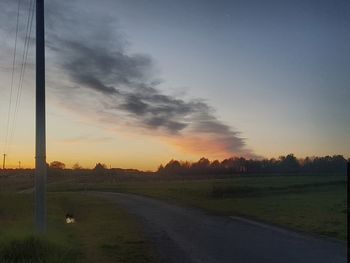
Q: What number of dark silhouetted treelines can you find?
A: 1